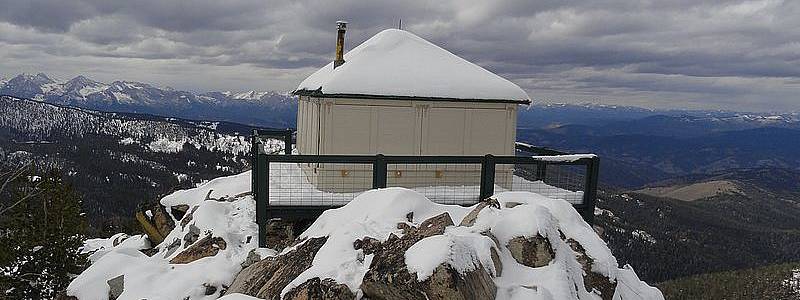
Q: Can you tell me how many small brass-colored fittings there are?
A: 3